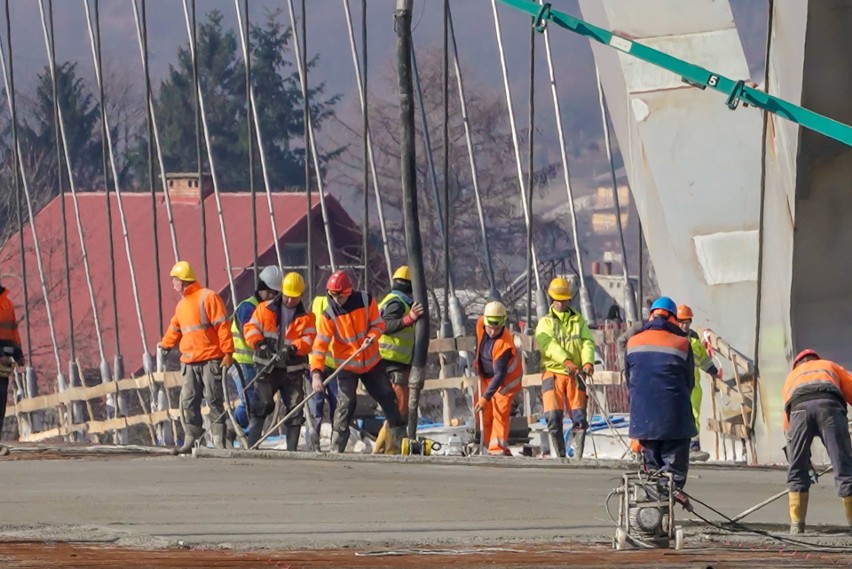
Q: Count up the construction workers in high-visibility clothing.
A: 12